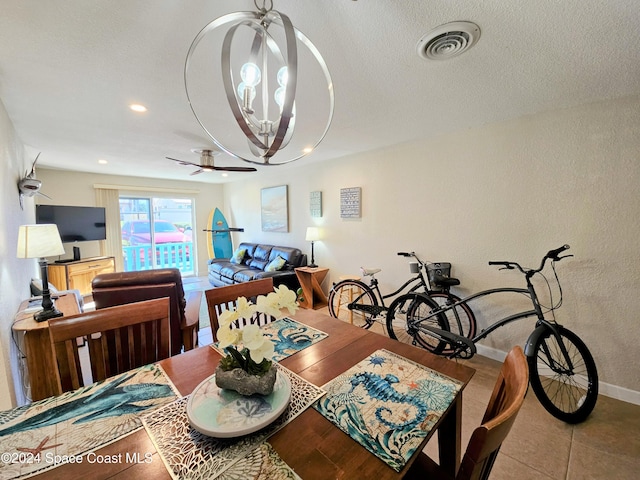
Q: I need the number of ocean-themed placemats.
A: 4